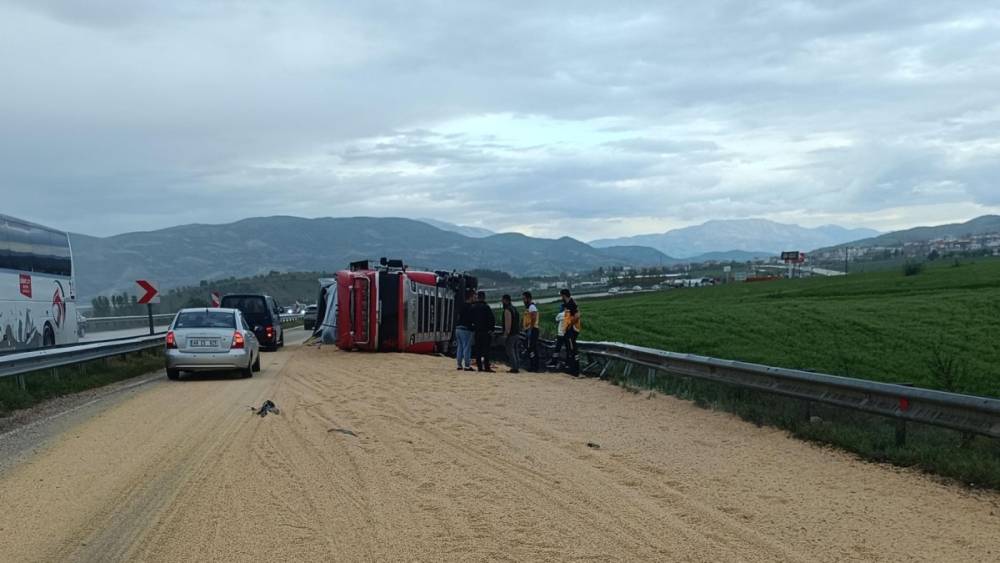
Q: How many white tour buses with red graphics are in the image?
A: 1